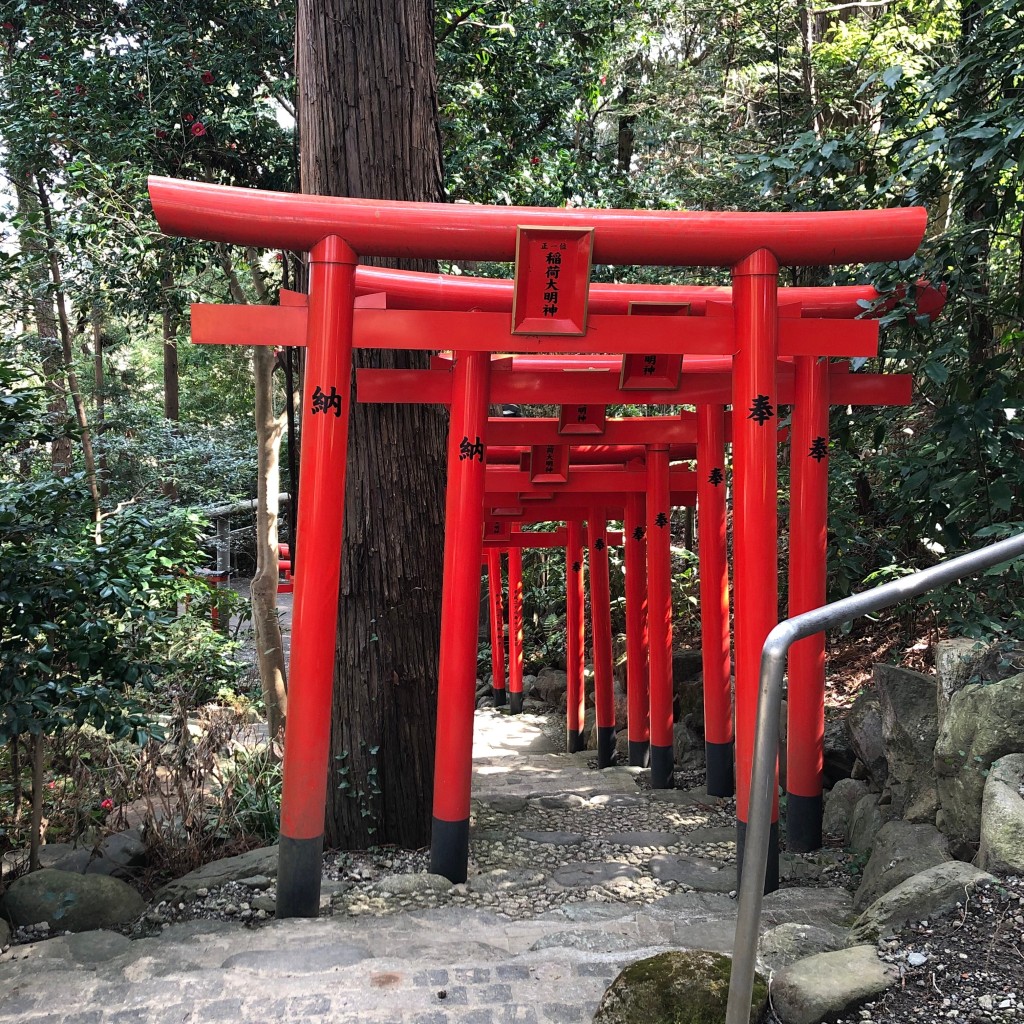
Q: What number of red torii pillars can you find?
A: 11